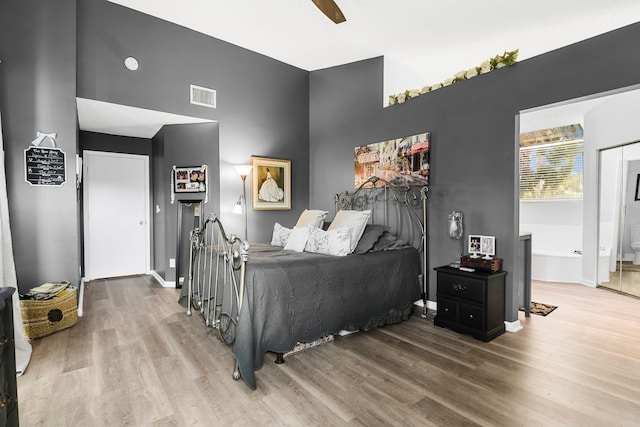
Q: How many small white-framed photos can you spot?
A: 2